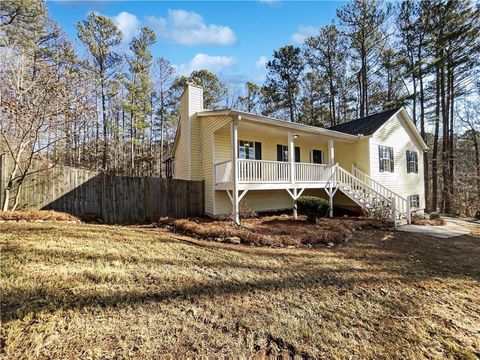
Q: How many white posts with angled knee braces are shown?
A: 3